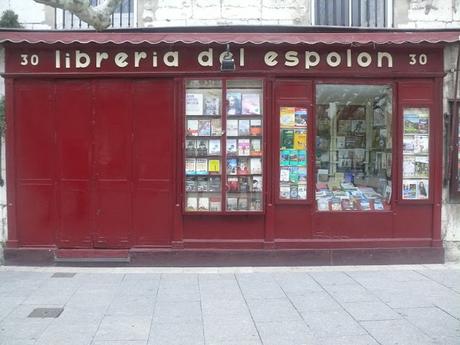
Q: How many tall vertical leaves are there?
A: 4